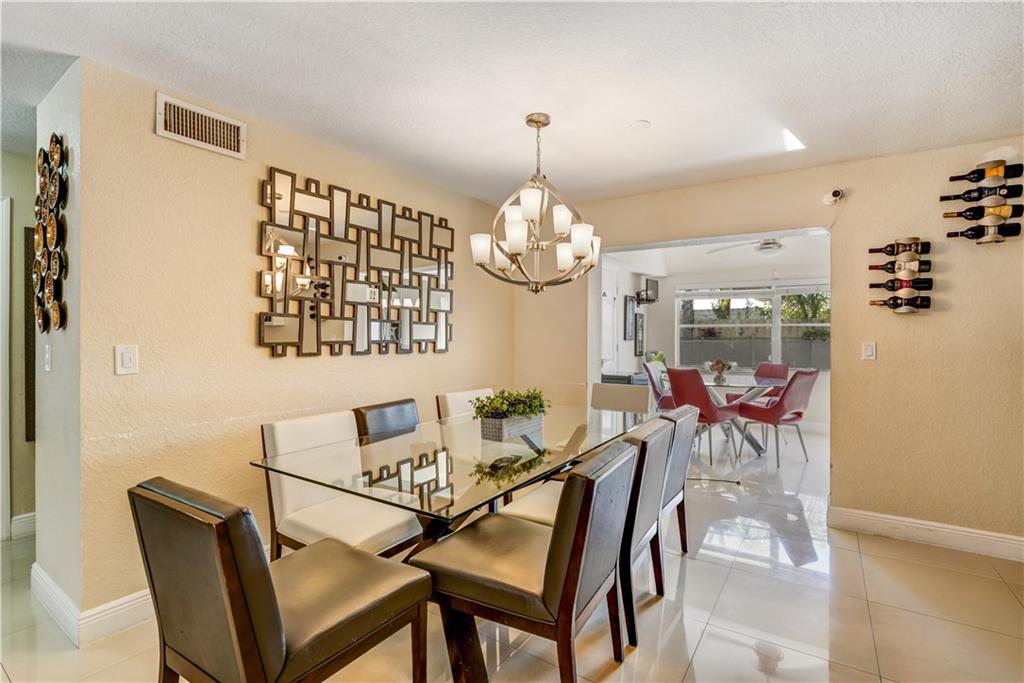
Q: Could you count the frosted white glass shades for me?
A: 9